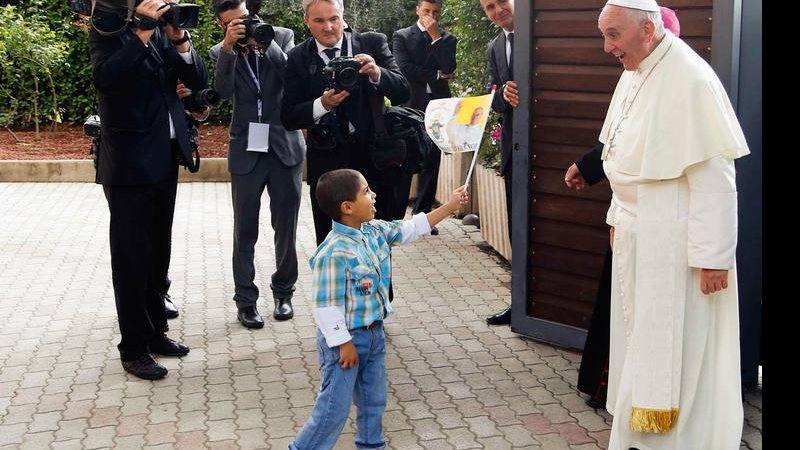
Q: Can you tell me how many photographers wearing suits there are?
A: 3